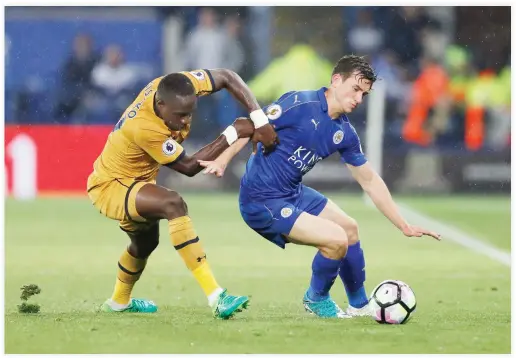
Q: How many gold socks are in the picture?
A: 2